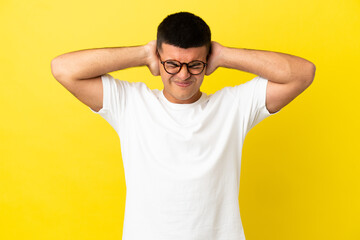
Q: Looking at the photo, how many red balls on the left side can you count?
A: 0